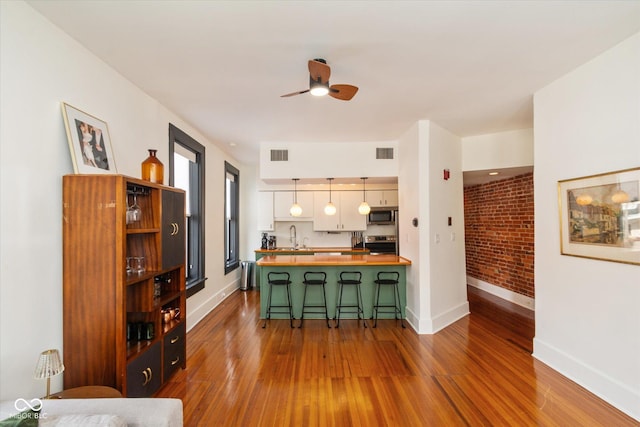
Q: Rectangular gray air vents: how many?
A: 2